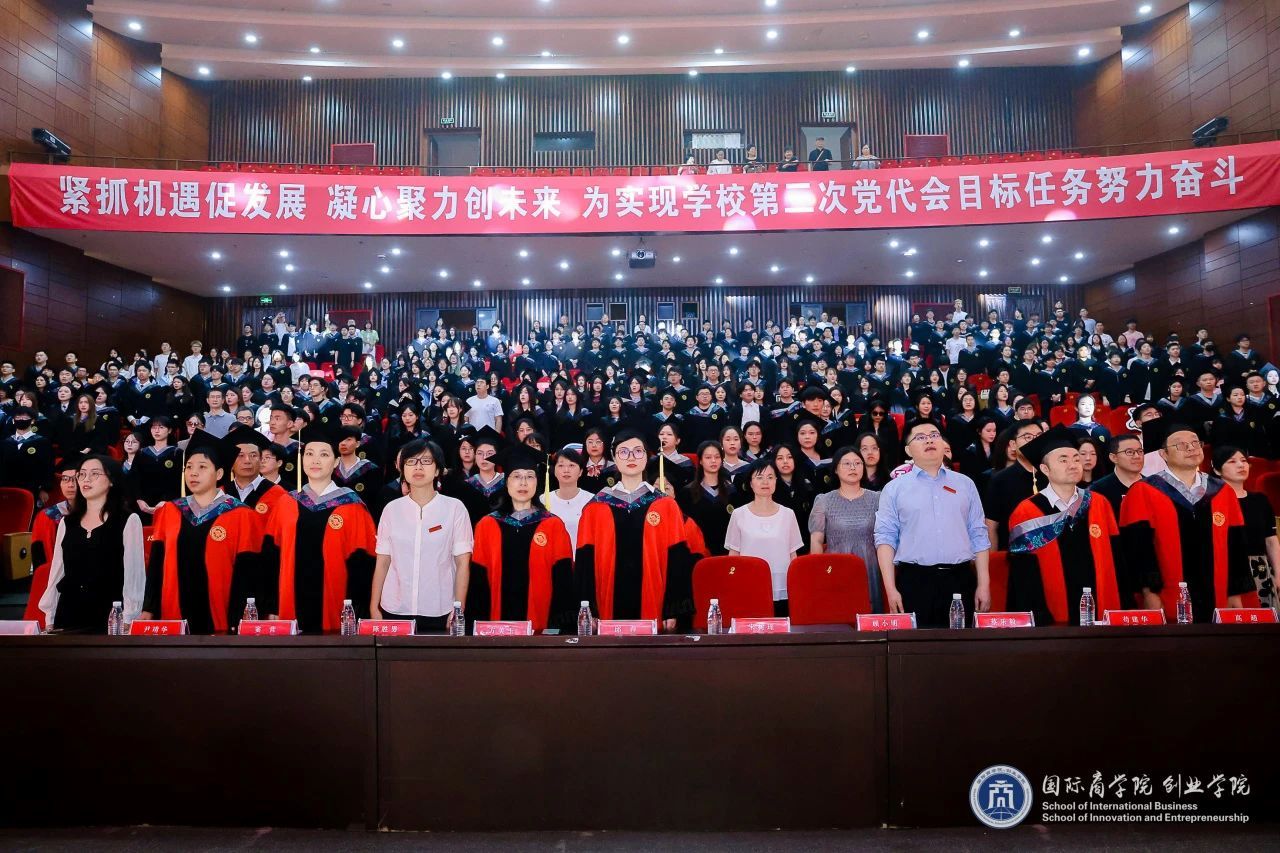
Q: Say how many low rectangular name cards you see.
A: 11